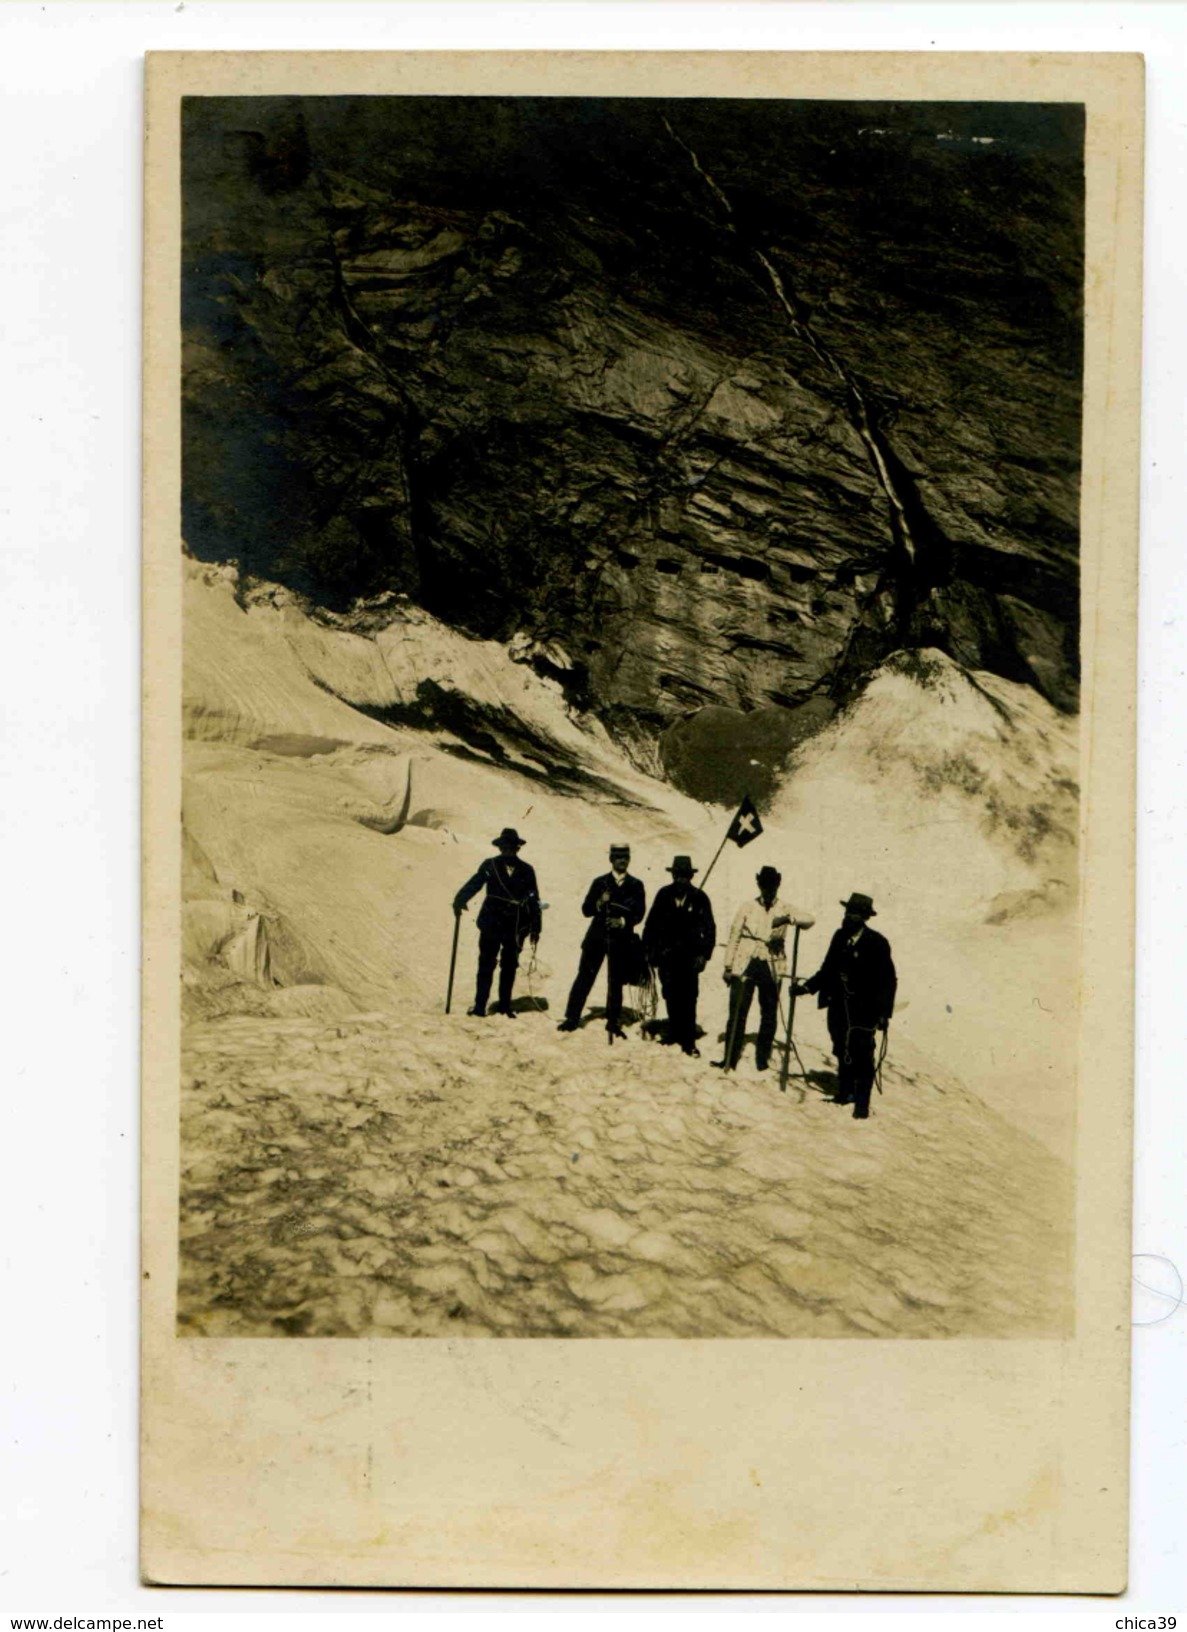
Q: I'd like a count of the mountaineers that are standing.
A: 5